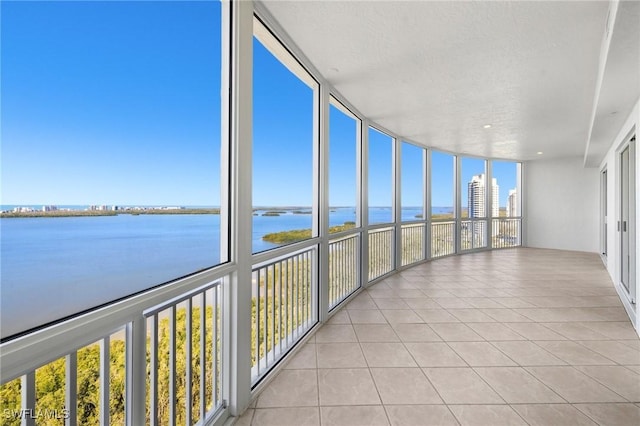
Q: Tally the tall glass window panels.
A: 8